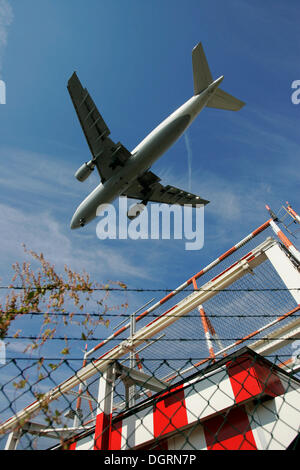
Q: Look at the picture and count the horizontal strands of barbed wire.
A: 3